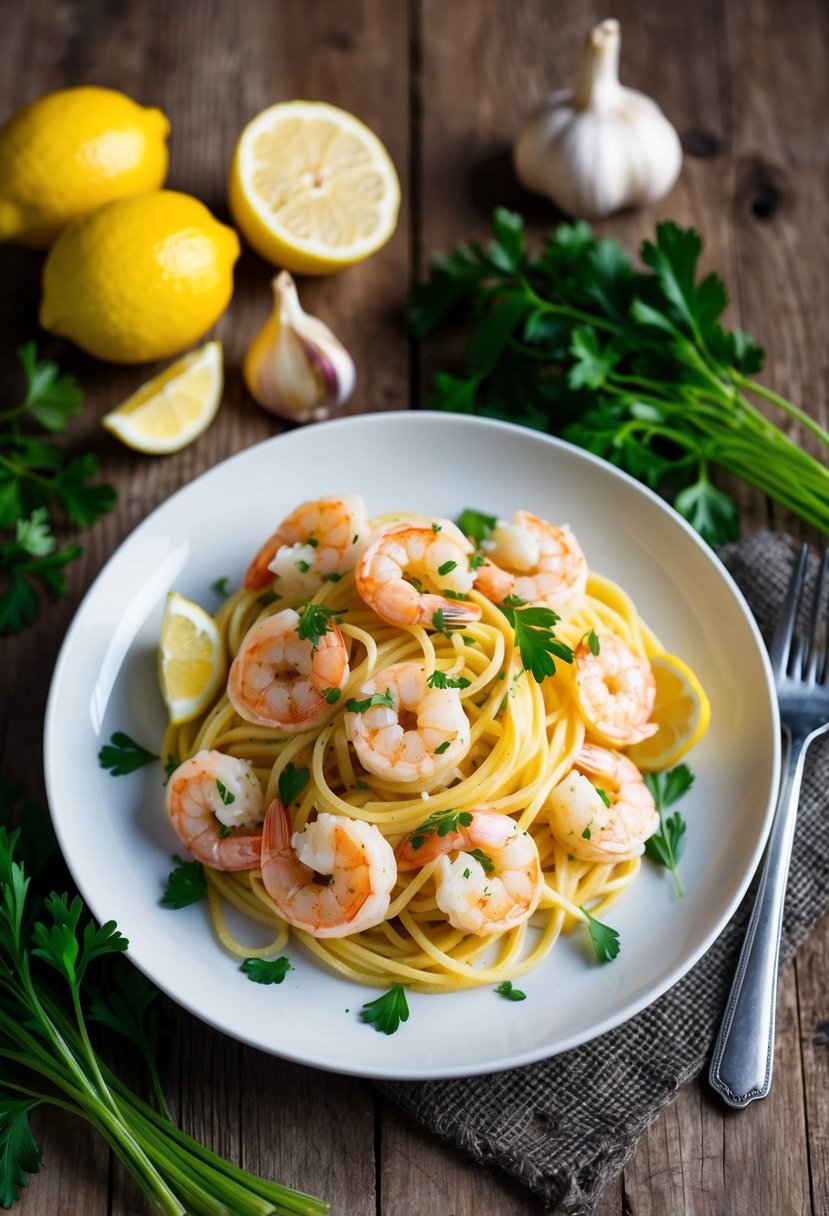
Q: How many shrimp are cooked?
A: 10